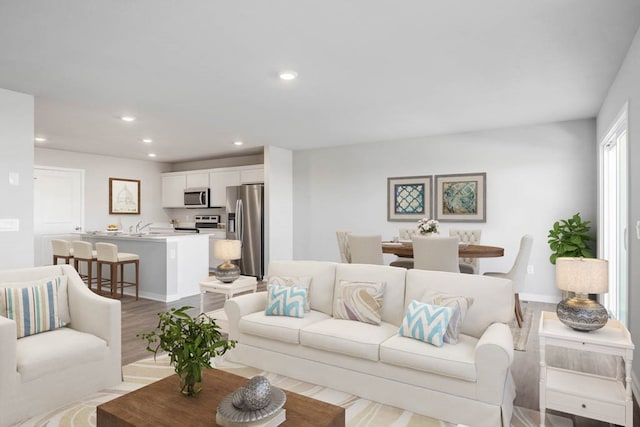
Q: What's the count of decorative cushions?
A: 6